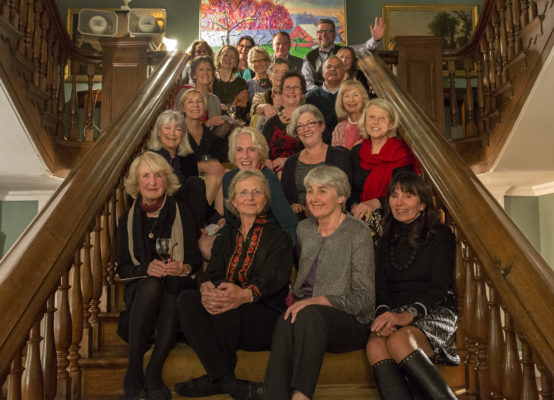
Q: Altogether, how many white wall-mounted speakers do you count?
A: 2